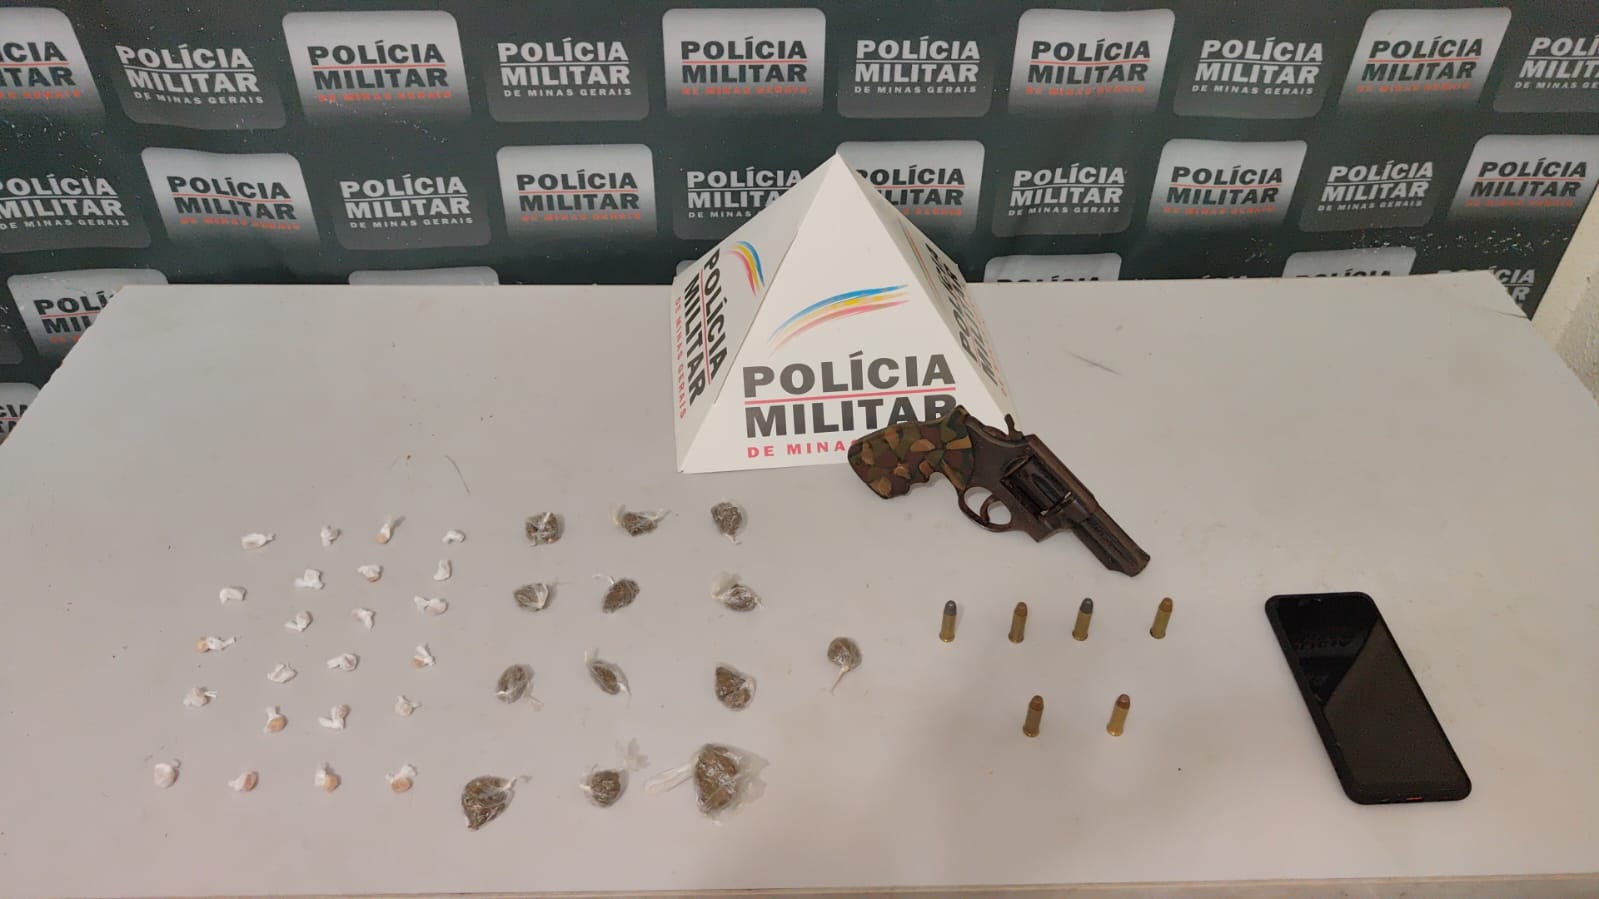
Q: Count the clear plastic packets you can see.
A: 13